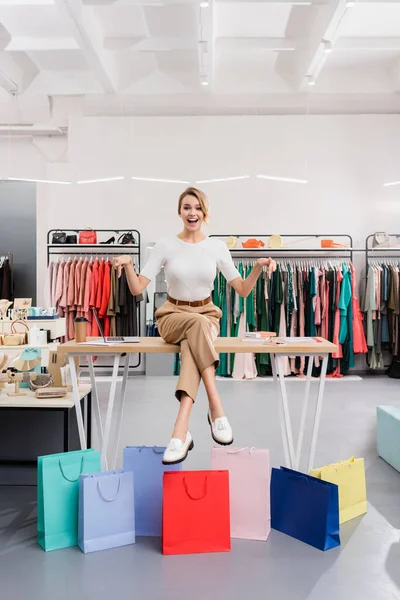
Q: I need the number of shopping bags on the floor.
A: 7